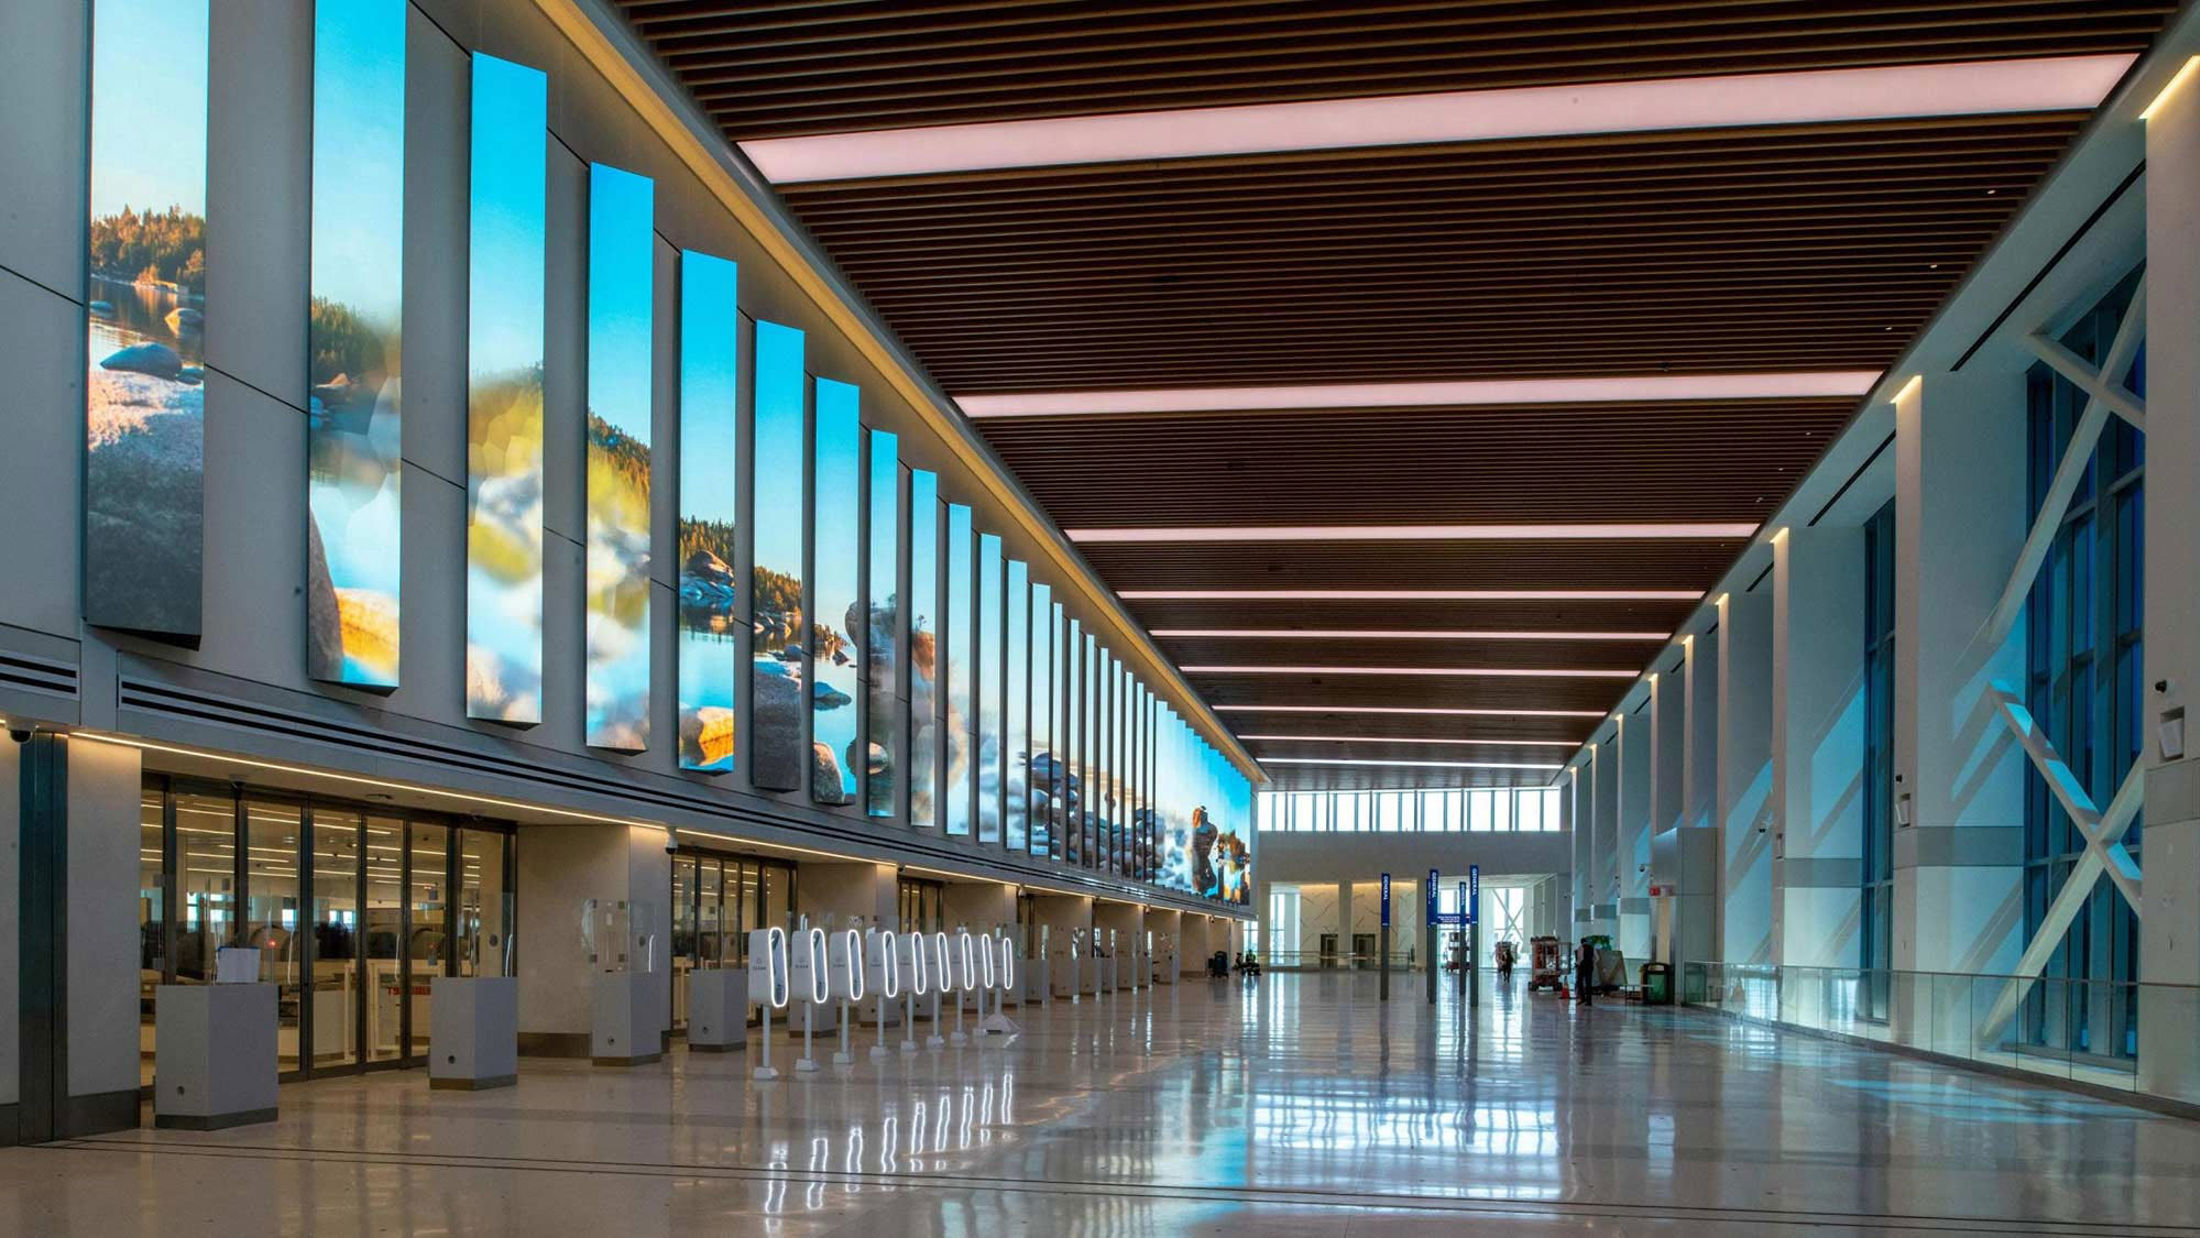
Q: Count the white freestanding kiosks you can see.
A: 9